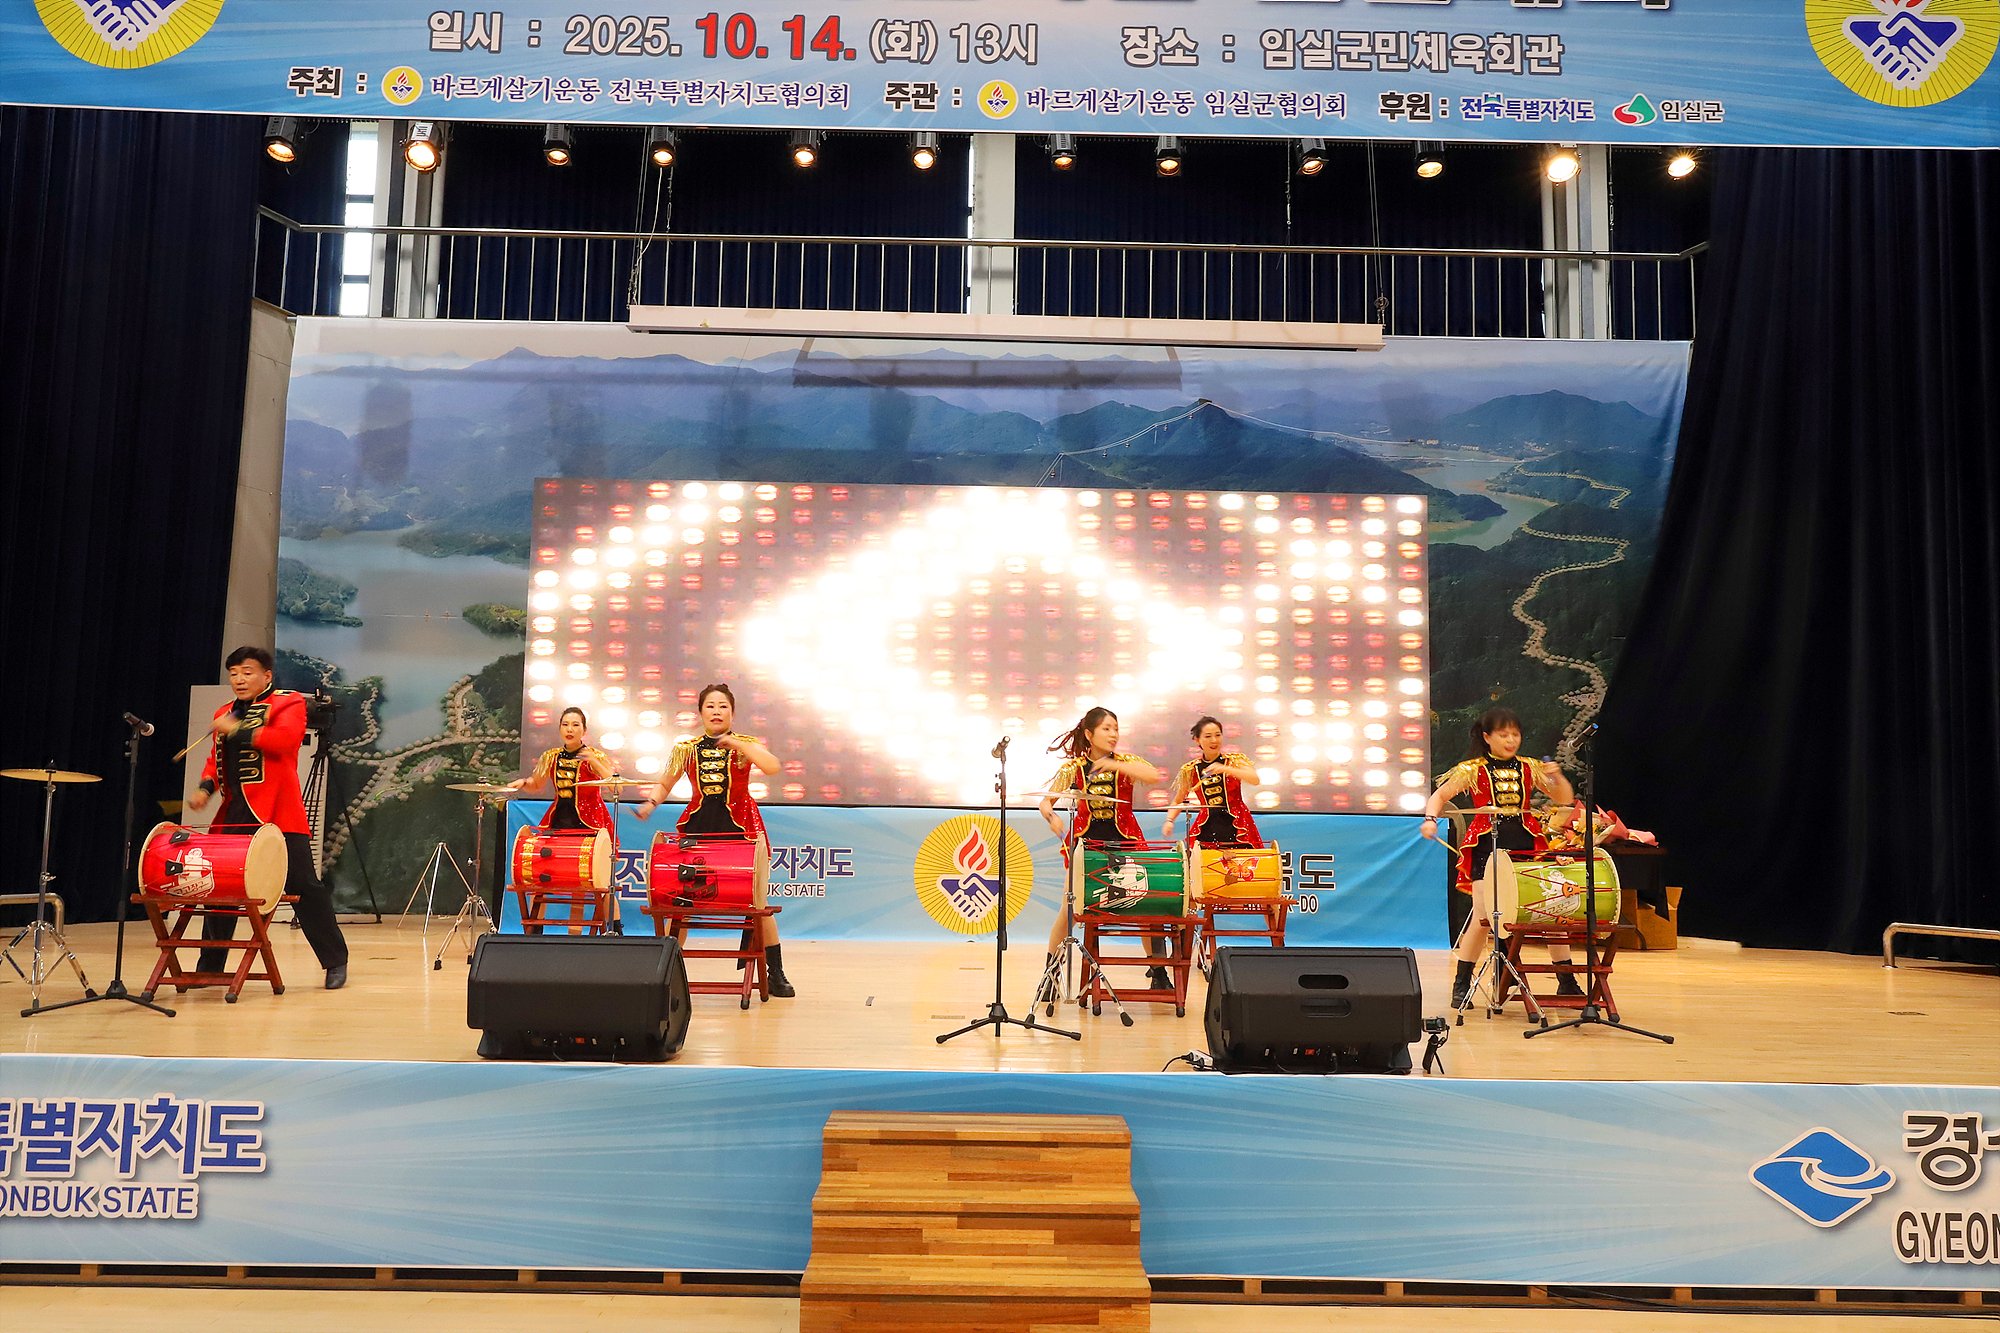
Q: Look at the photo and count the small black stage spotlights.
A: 12